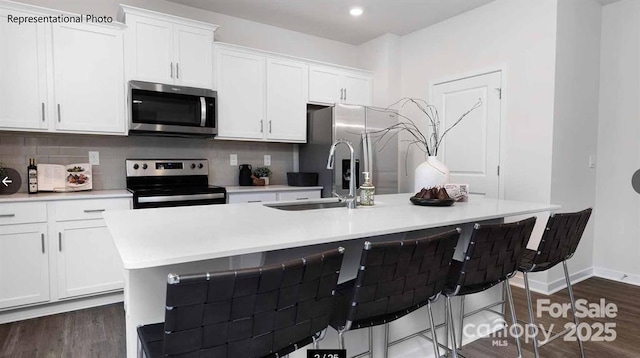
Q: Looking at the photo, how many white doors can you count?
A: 1